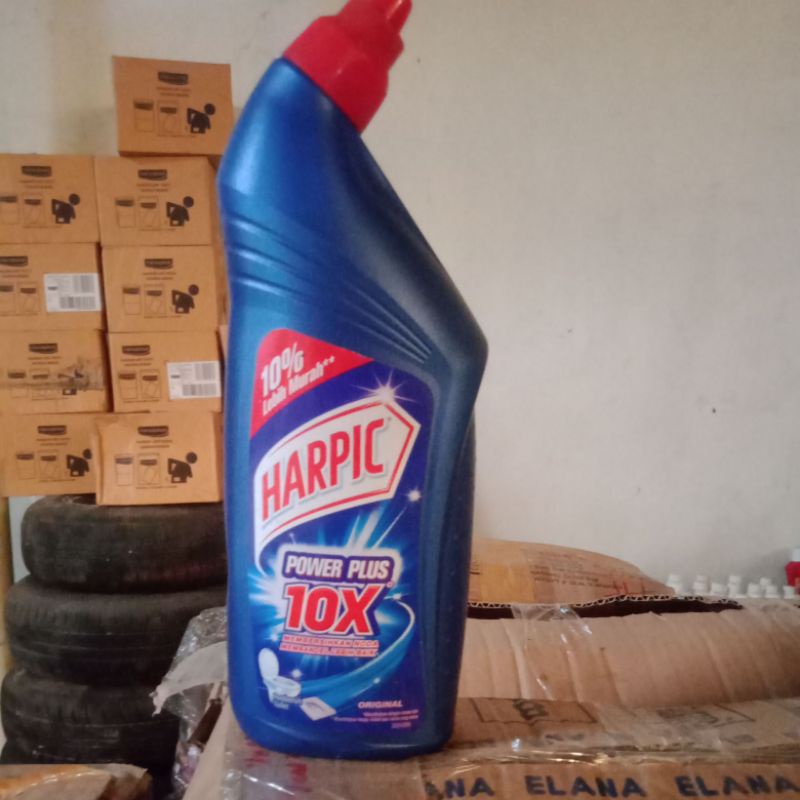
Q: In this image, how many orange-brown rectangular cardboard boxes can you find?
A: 9